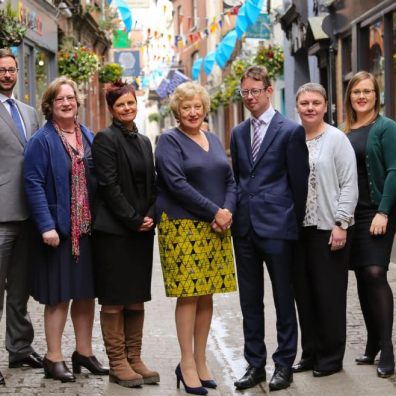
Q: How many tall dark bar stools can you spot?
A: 0